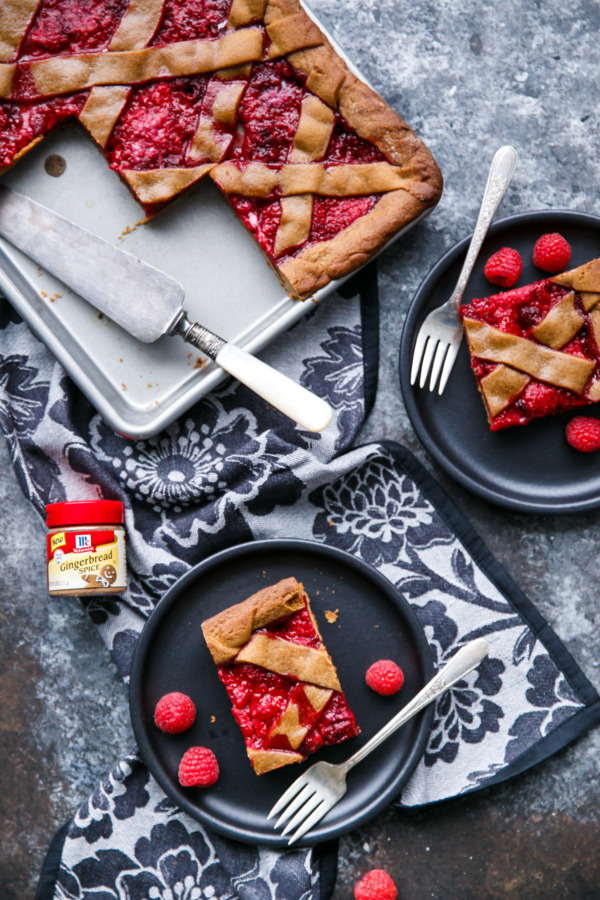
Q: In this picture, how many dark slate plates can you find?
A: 2